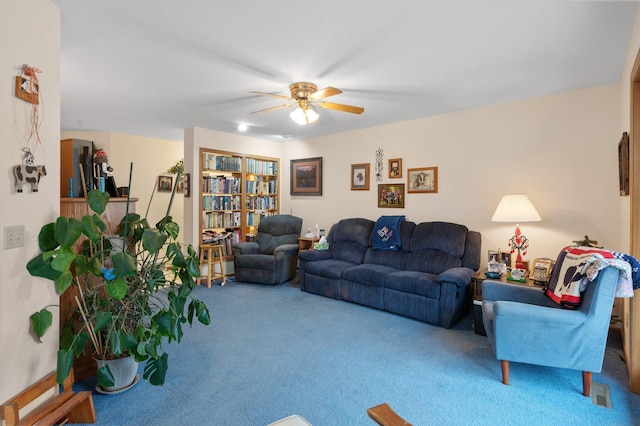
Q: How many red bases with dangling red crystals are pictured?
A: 1